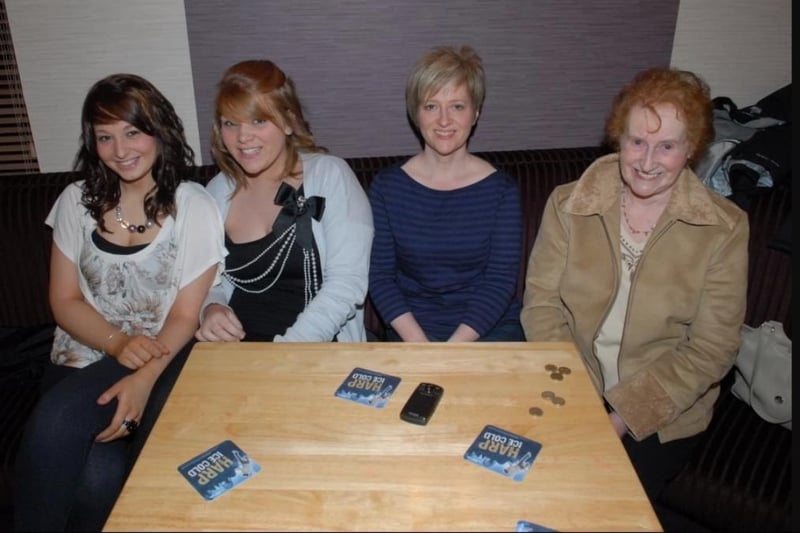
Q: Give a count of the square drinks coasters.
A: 4